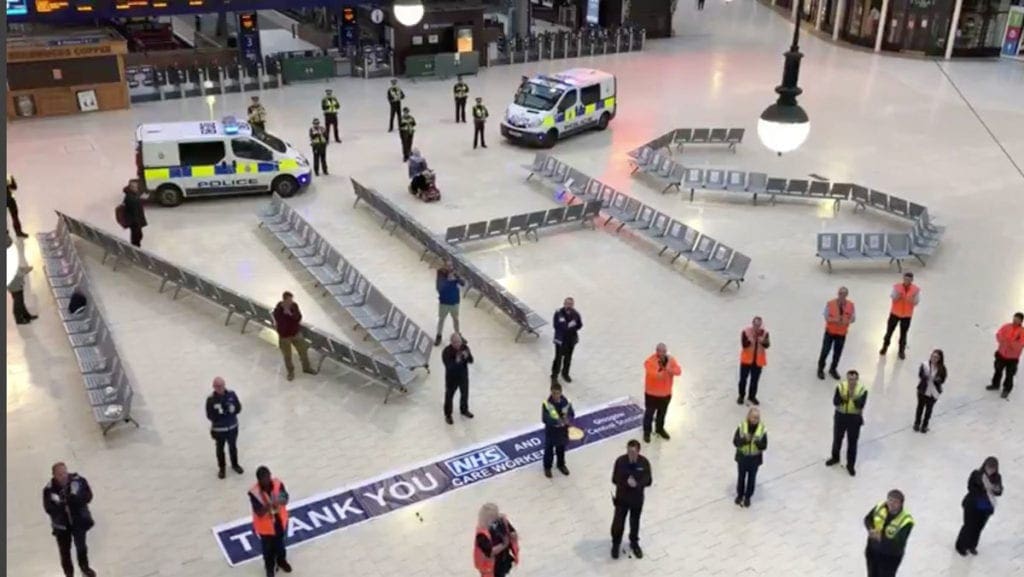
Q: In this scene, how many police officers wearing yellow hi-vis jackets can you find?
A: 7